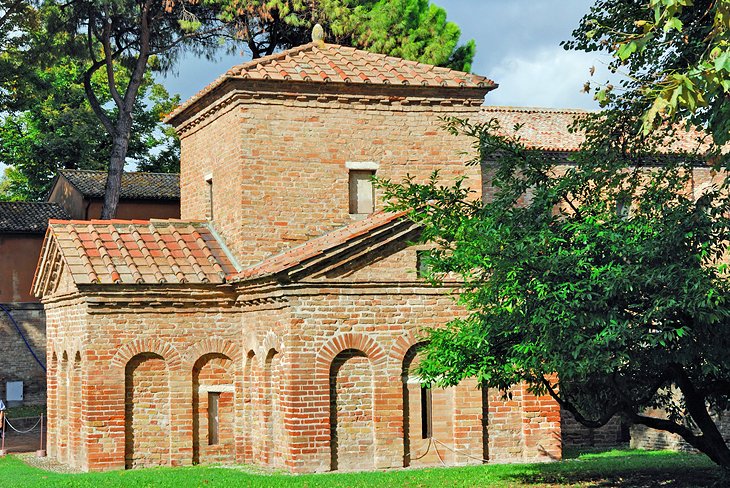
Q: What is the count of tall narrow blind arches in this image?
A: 10